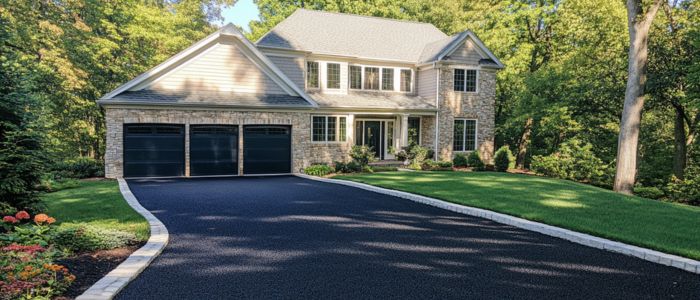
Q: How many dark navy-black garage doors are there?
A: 3